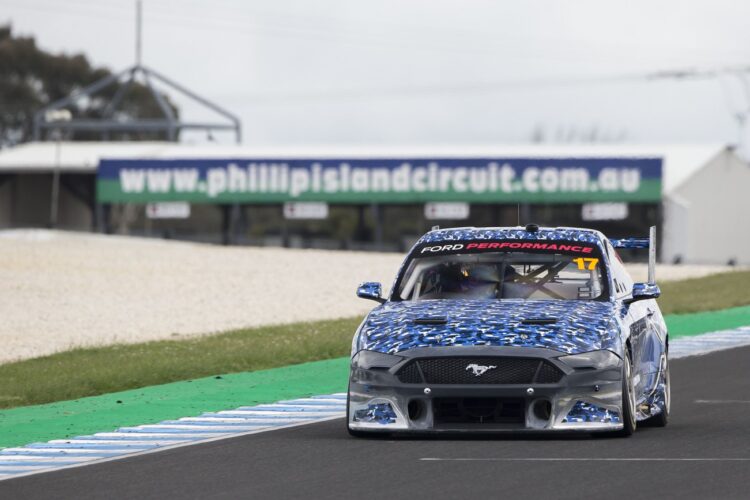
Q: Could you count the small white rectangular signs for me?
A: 4